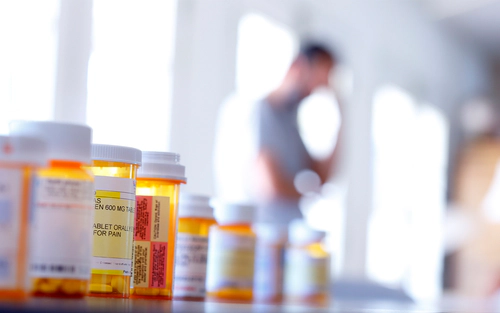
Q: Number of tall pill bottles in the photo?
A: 4